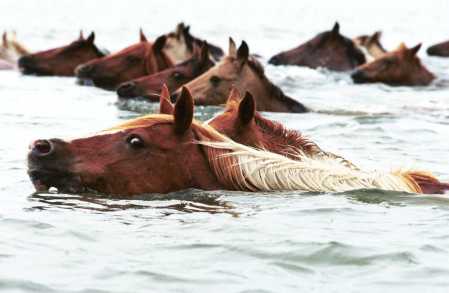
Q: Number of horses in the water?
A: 12